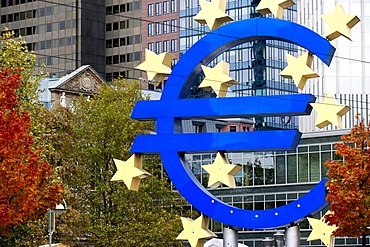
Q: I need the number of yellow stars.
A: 11